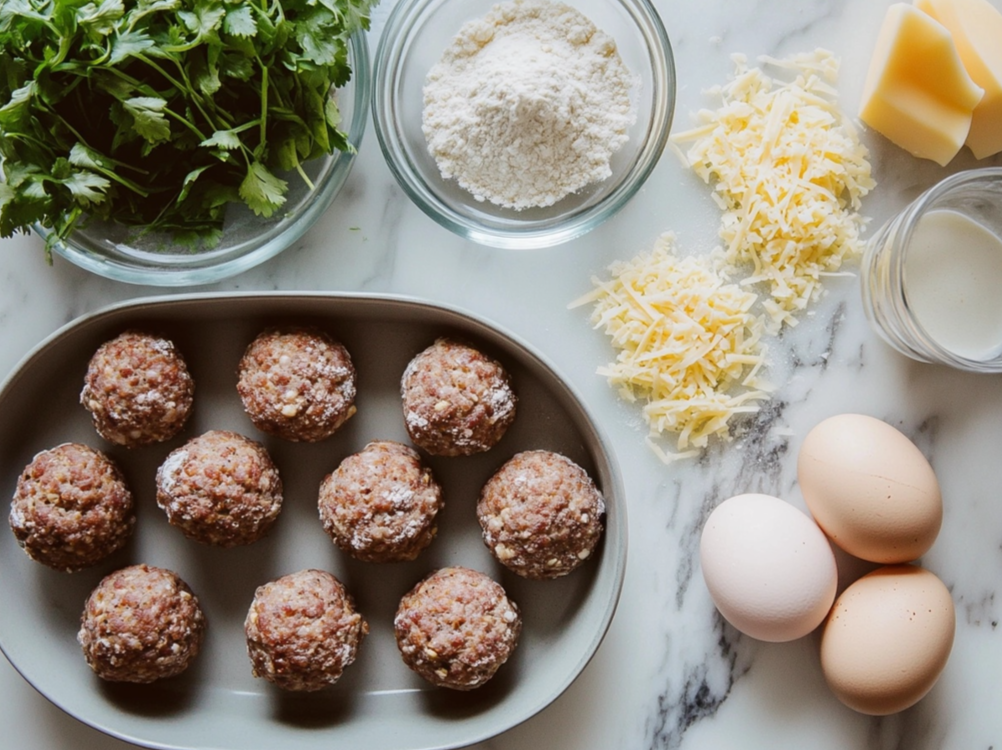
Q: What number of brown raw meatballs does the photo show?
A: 10